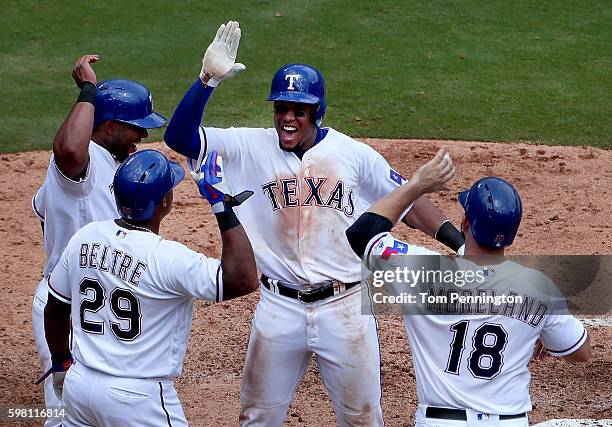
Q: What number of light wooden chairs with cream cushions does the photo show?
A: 0